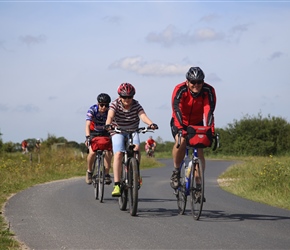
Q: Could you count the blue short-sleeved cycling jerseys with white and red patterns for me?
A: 1